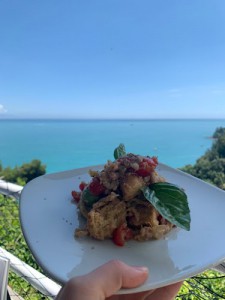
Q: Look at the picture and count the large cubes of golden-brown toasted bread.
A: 3